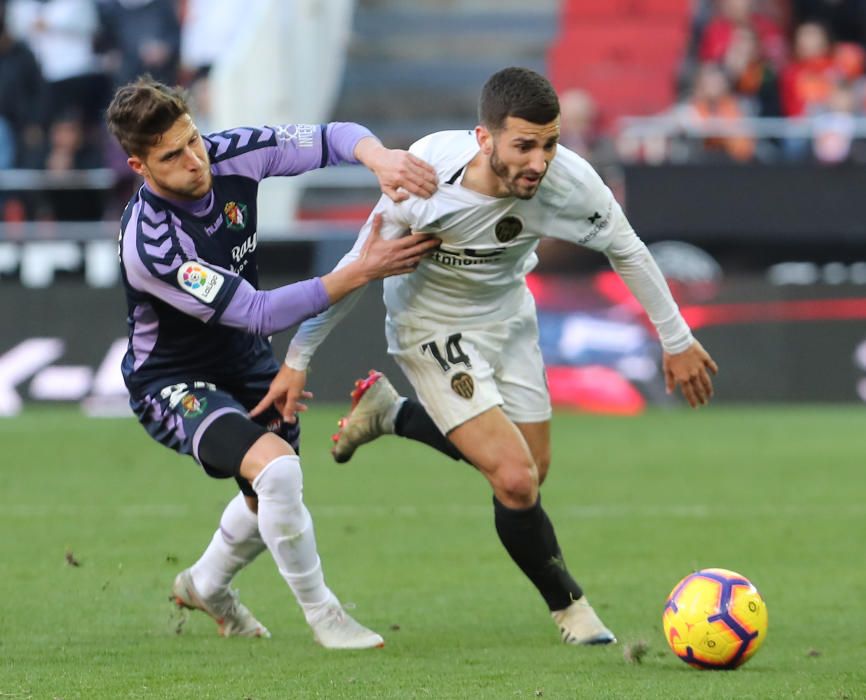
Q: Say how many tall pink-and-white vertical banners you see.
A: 0